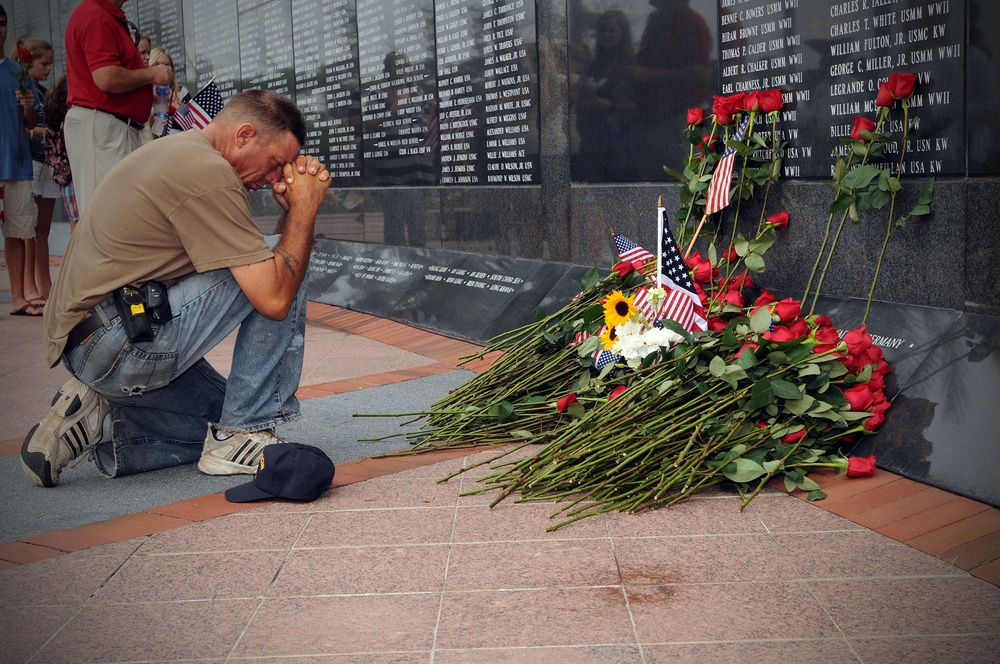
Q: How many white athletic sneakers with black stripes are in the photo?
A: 2